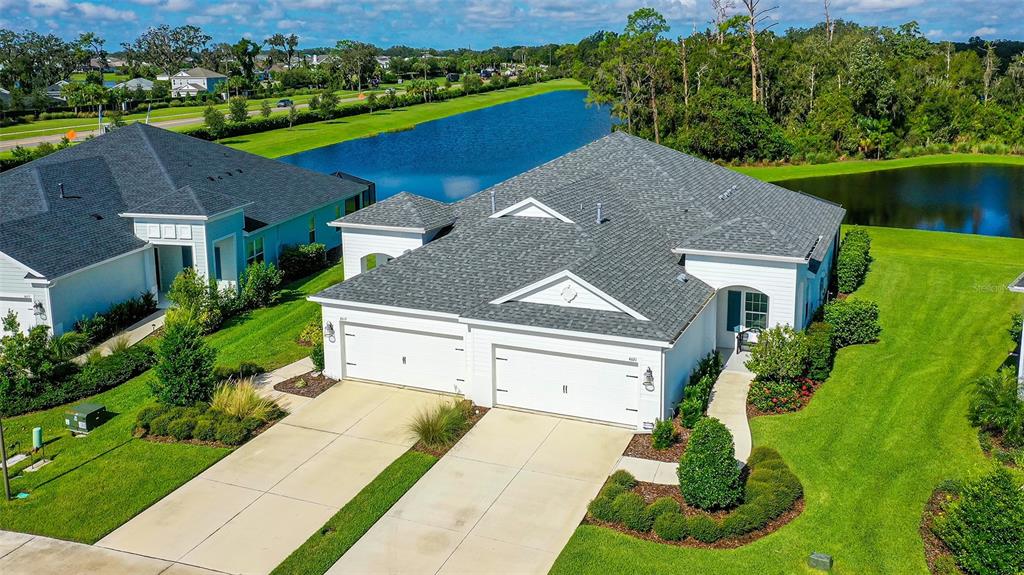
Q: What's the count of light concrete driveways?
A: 2